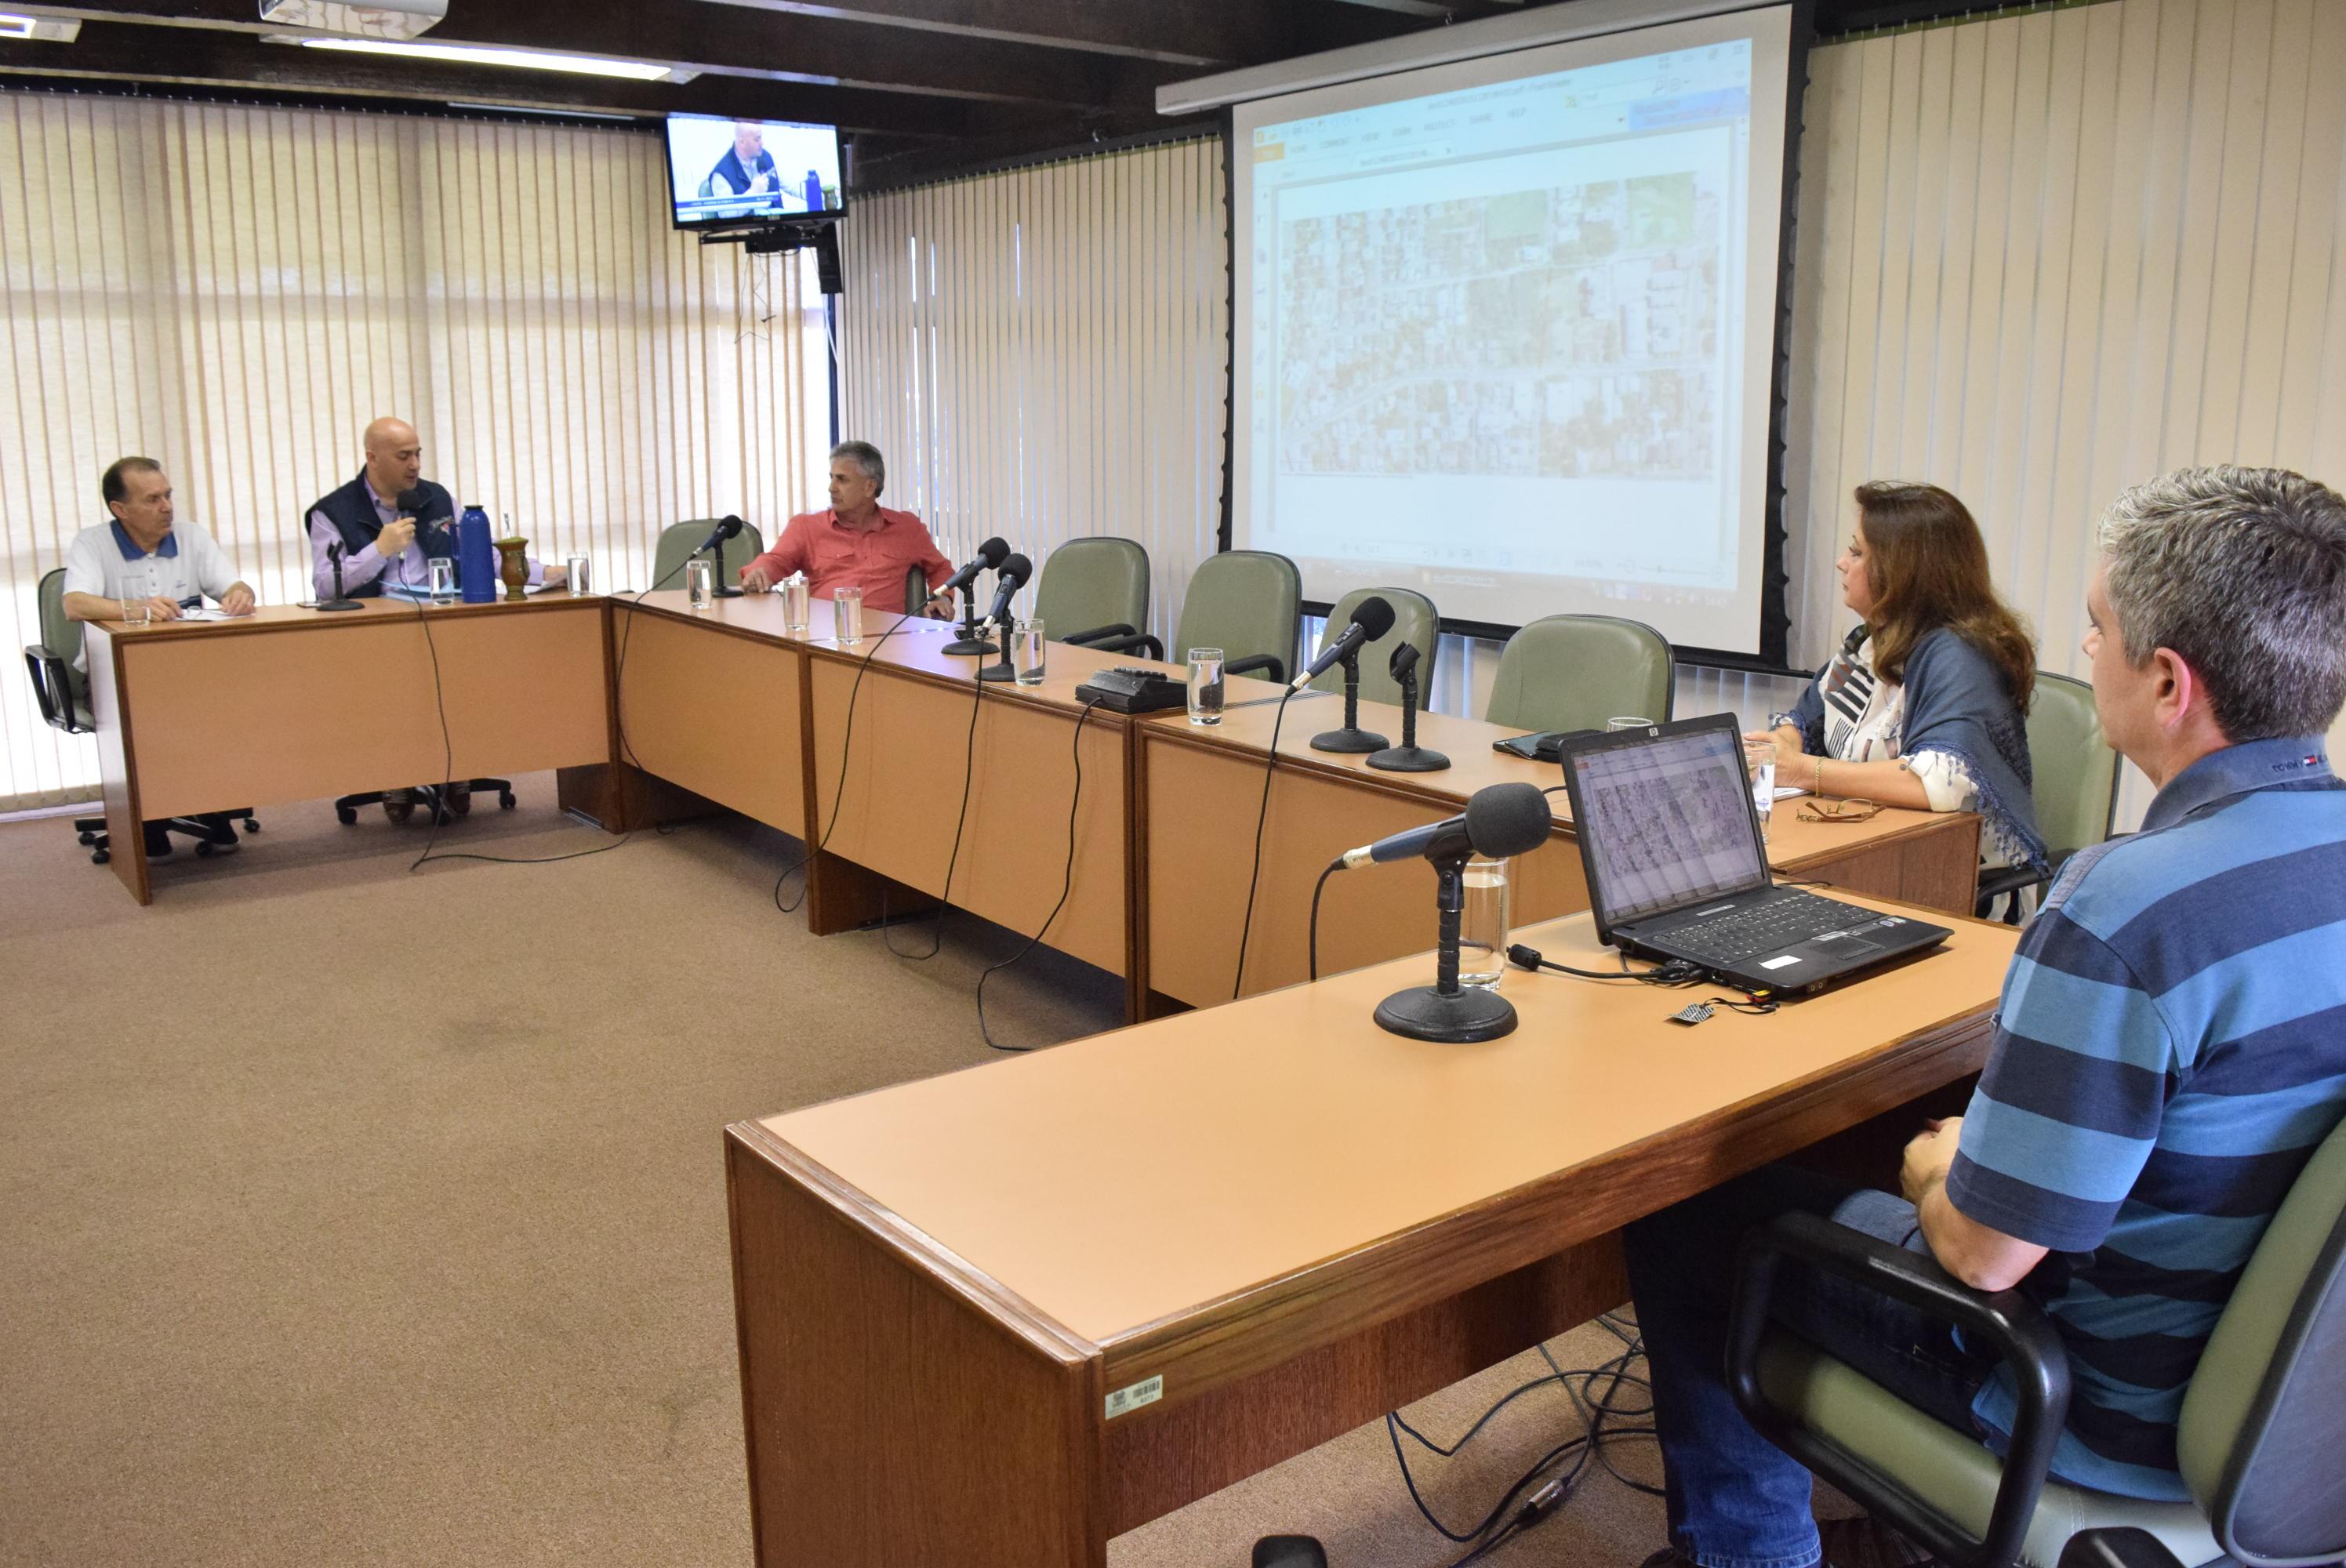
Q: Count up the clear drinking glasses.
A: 11